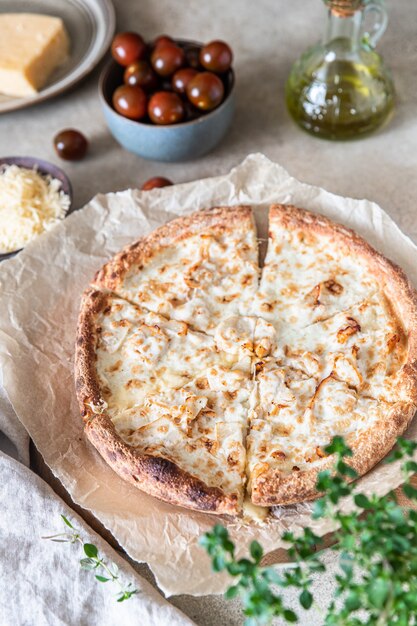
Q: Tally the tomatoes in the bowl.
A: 9